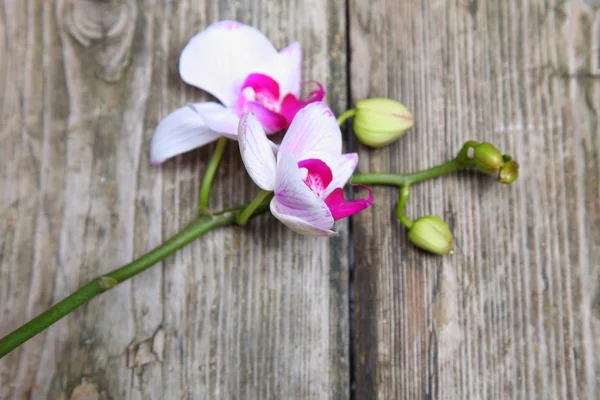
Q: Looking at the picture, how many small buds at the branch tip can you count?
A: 2